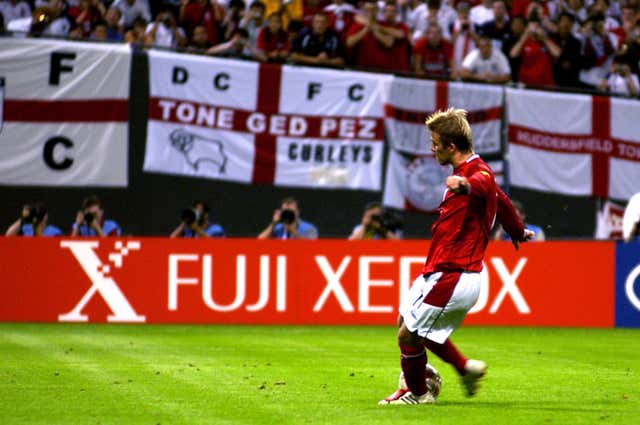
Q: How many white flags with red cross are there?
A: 4